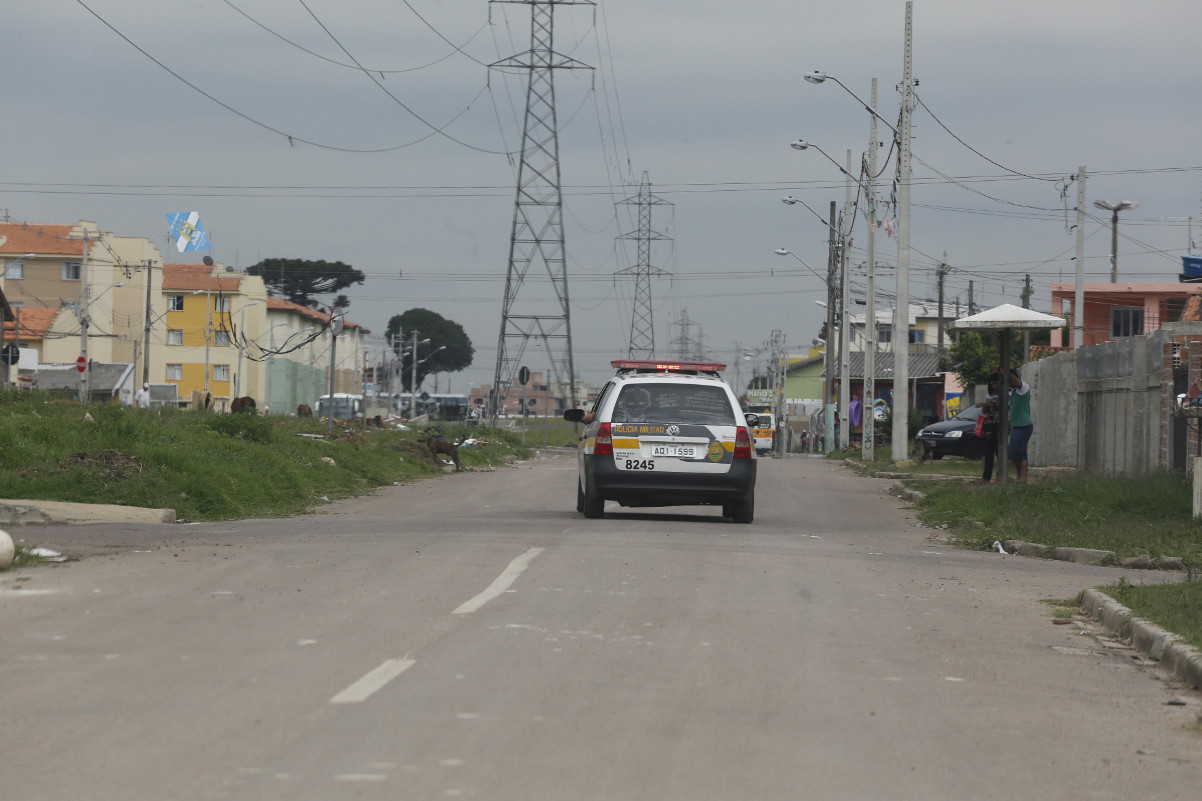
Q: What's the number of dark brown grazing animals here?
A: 2